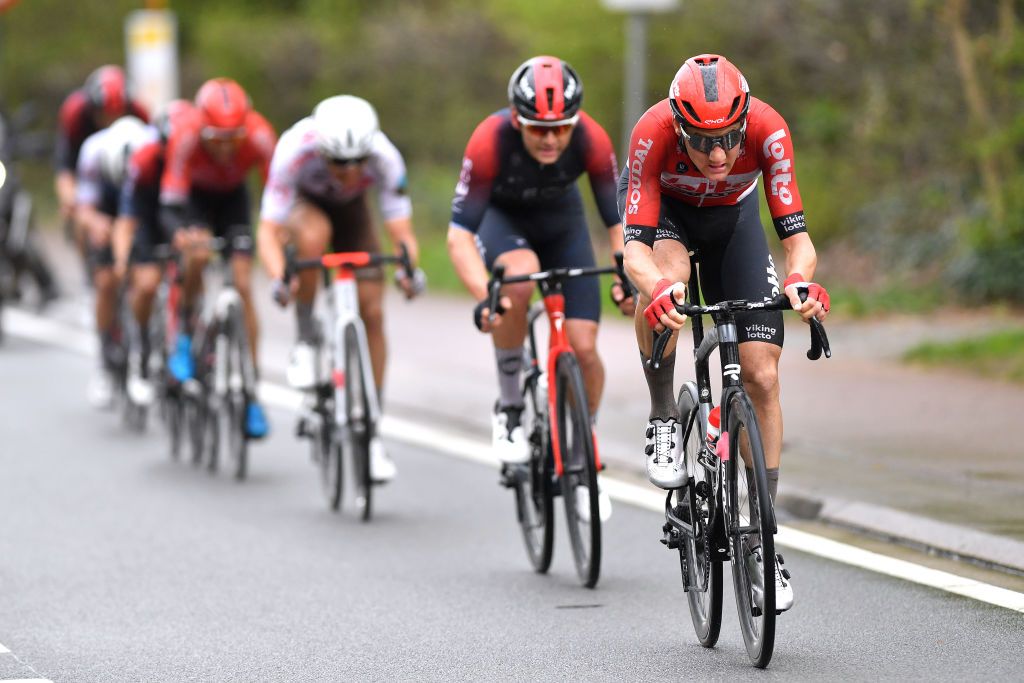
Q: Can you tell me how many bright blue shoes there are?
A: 2